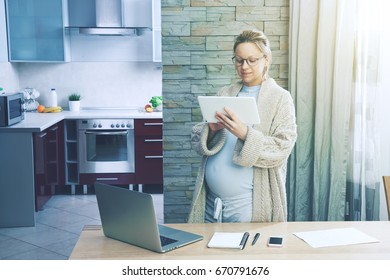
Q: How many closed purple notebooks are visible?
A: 0